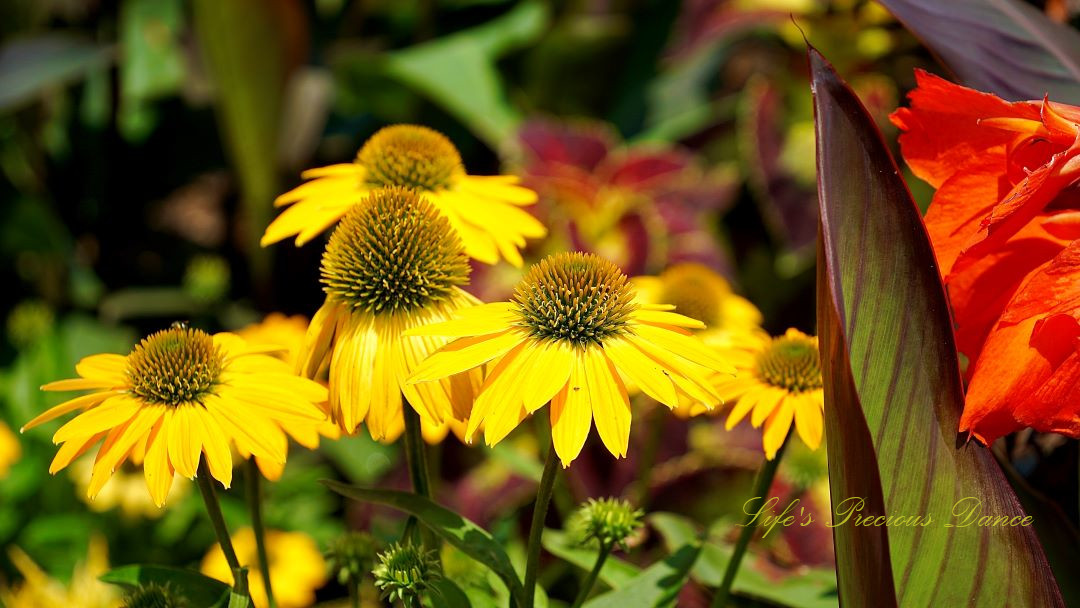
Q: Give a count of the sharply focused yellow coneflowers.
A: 3